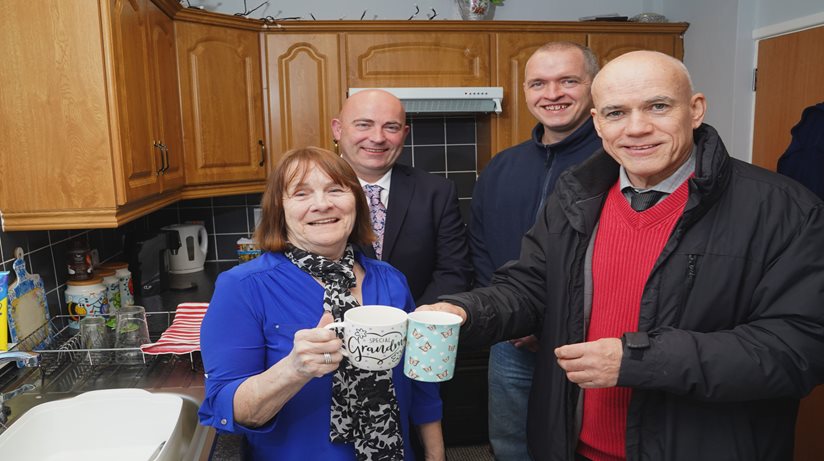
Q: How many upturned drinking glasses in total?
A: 2